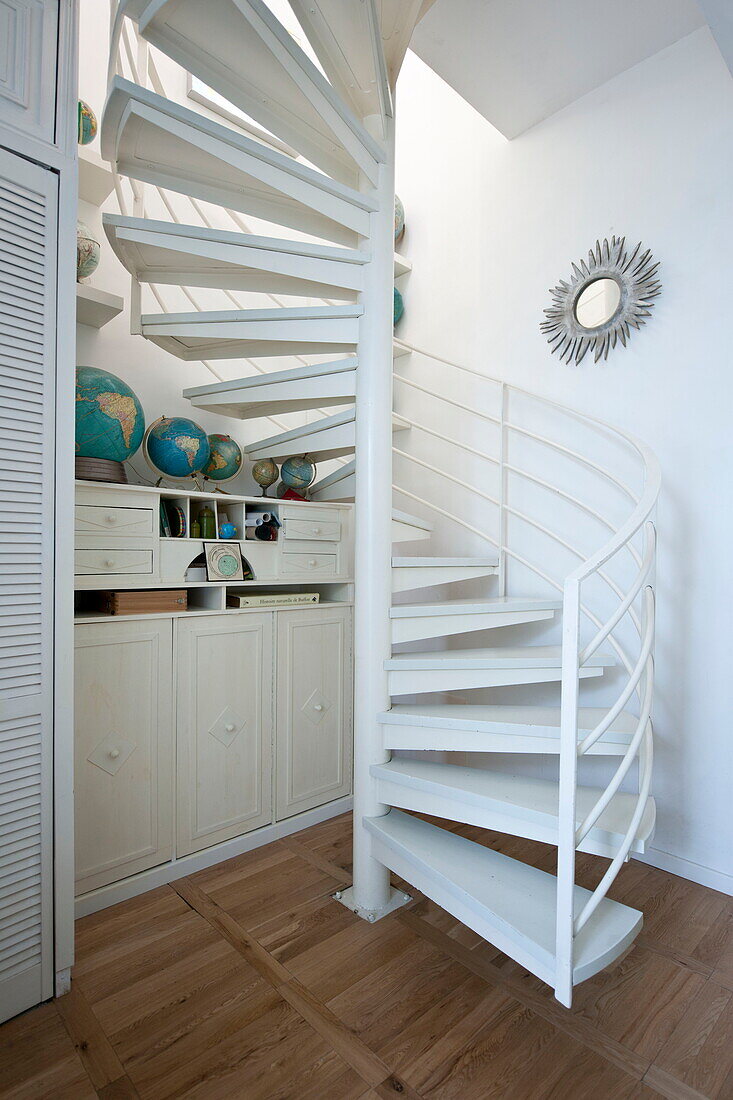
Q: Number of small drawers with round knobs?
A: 4